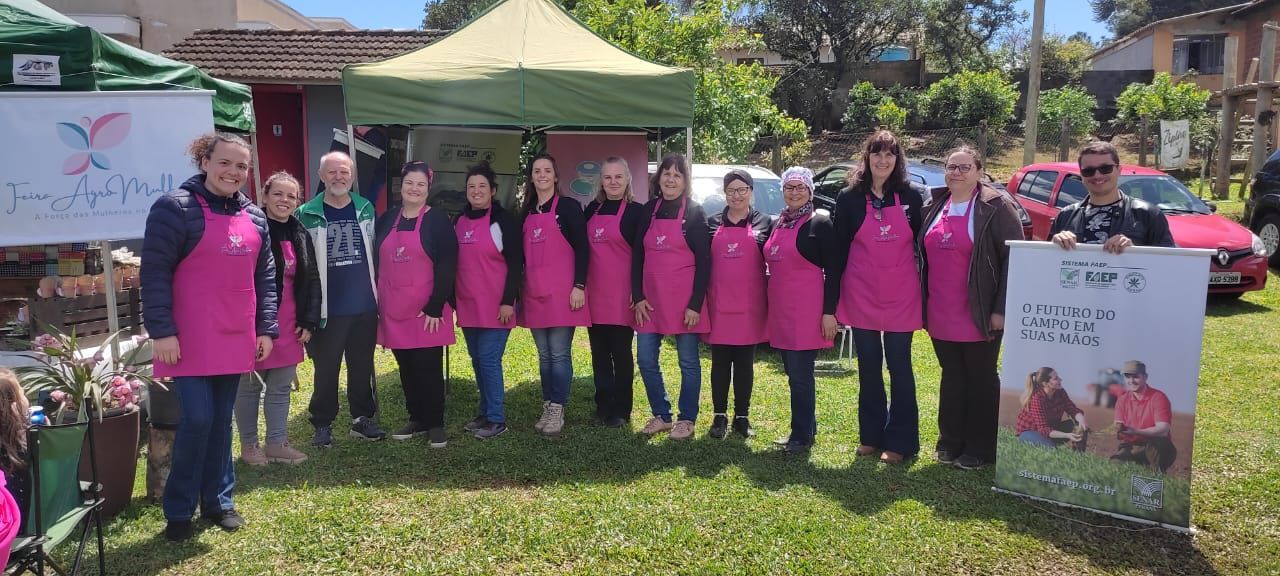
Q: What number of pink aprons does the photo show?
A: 11